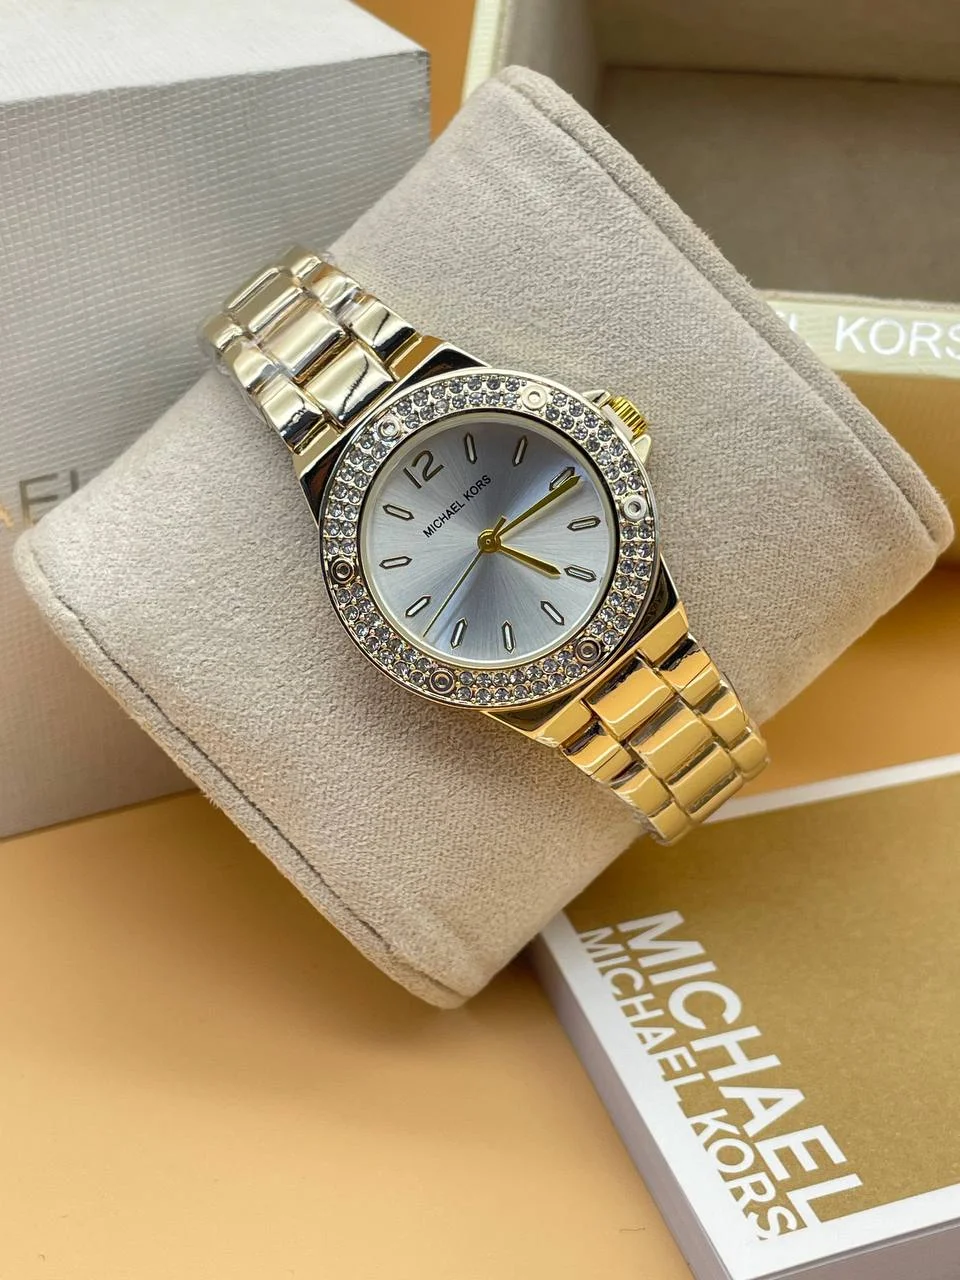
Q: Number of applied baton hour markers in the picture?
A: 11